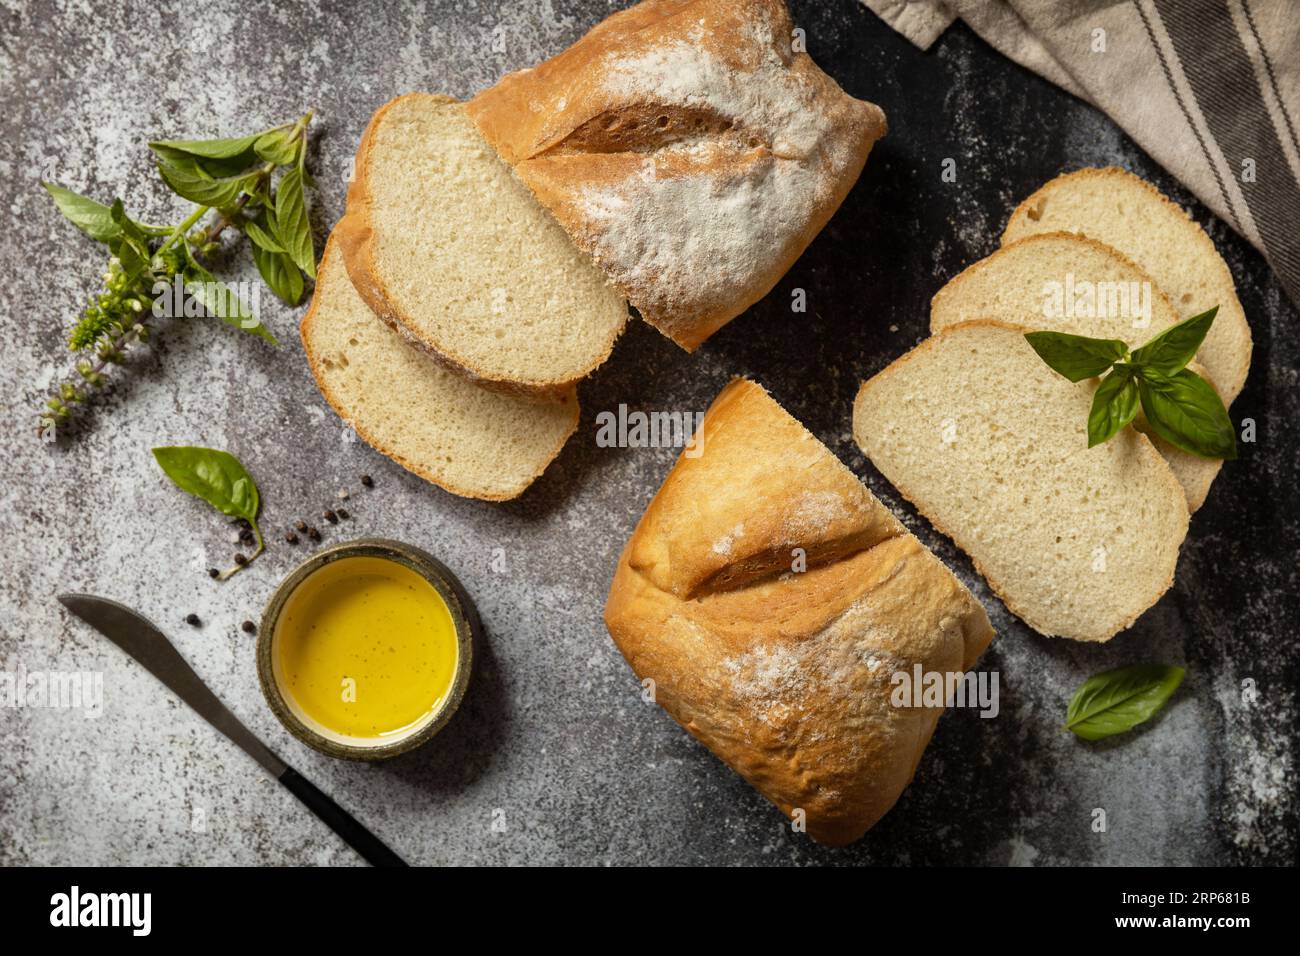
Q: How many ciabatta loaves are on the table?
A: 2